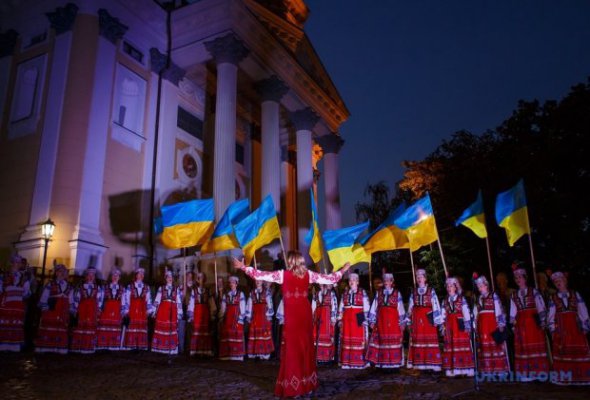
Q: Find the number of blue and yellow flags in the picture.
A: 9